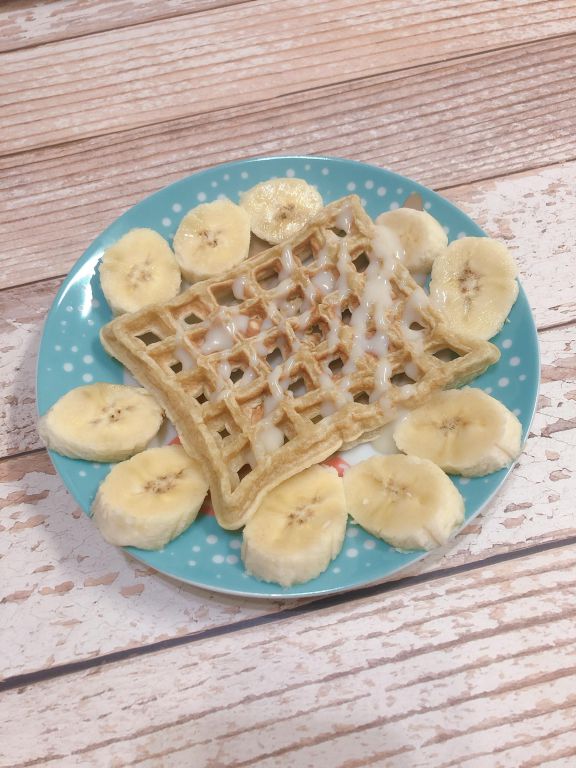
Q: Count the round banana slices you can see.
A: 10